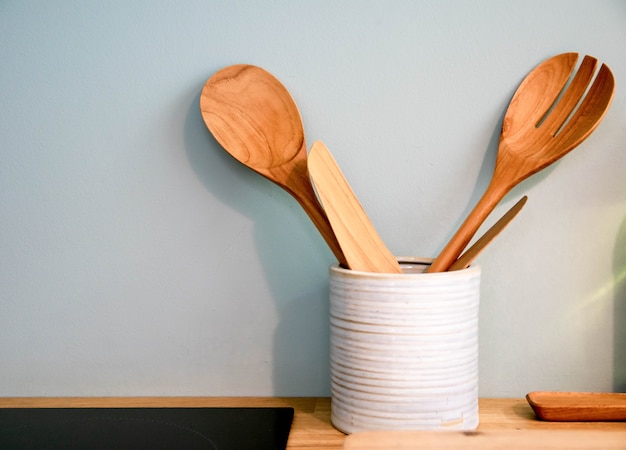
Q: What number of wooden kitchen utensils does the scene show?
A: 4